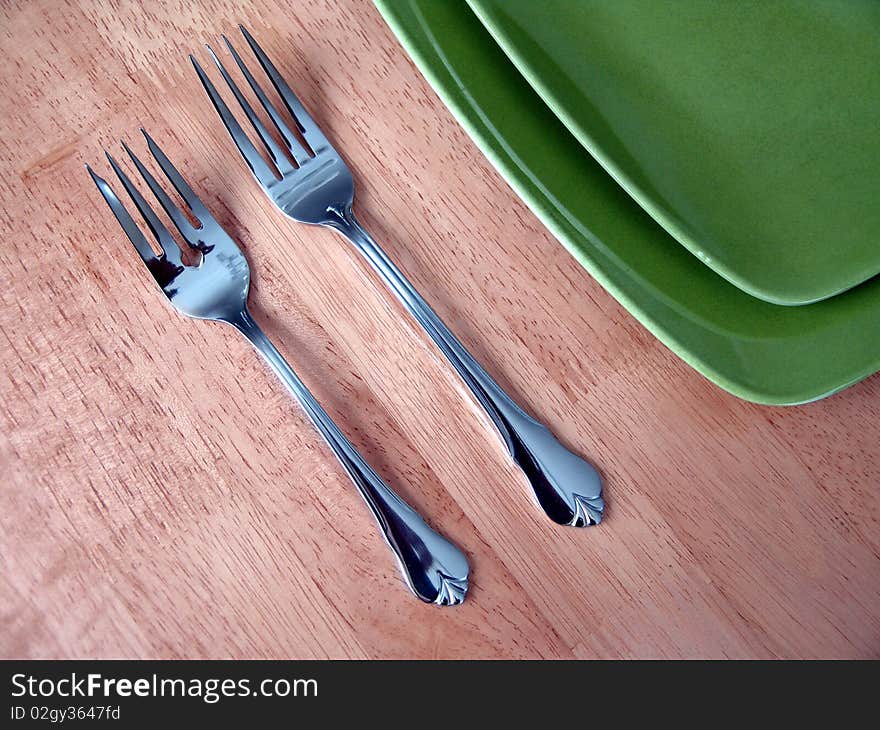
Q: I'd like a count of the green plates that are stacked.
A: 2